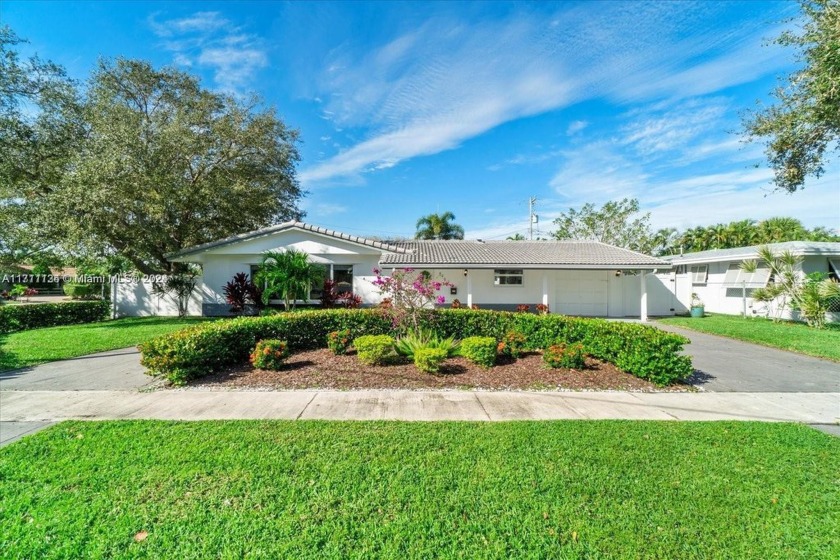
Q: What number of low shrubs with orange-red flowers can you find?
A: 4